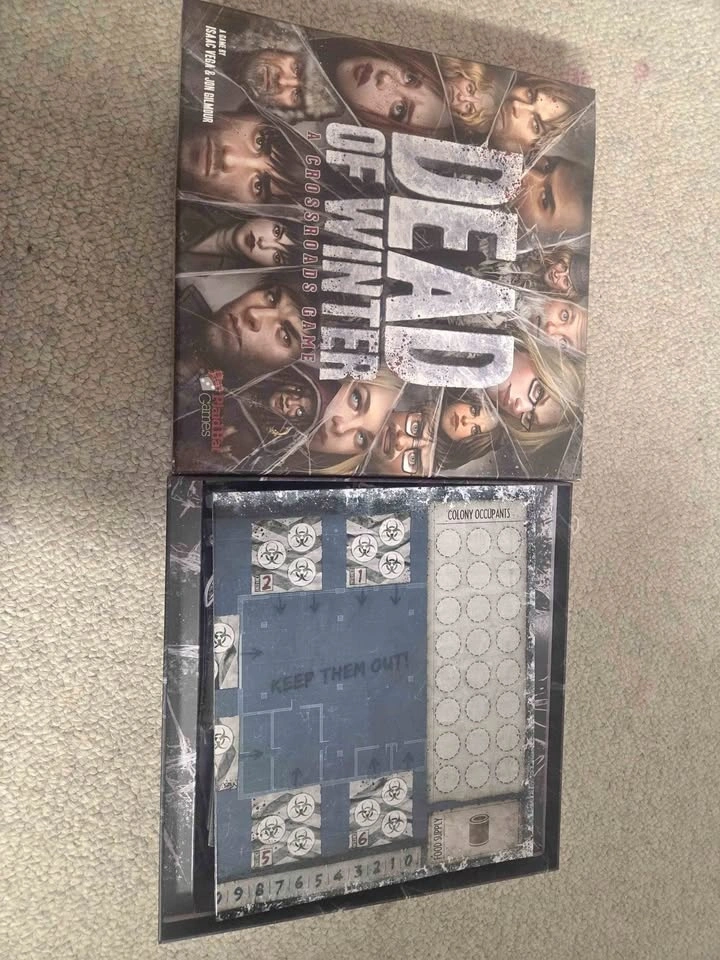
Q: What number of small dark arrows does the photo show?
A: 9